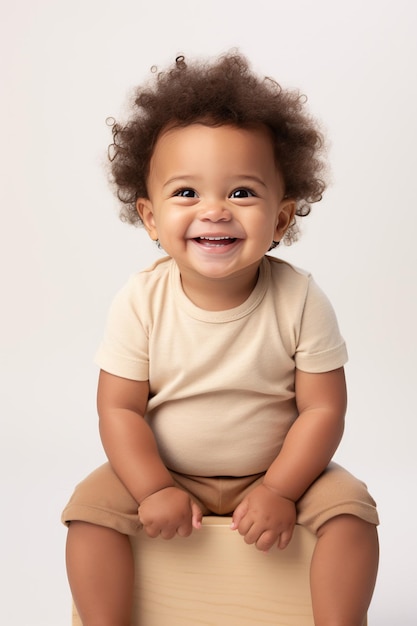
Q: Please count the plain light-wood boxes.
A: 1